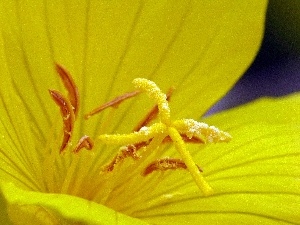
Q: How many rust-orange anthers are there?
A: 8